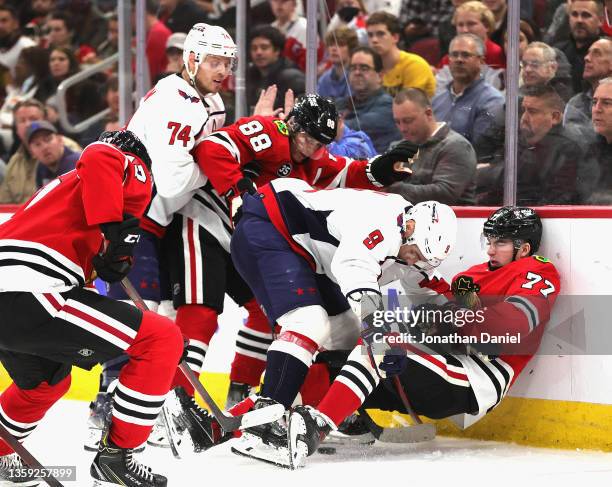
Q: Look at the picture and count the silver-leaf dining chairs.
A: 0